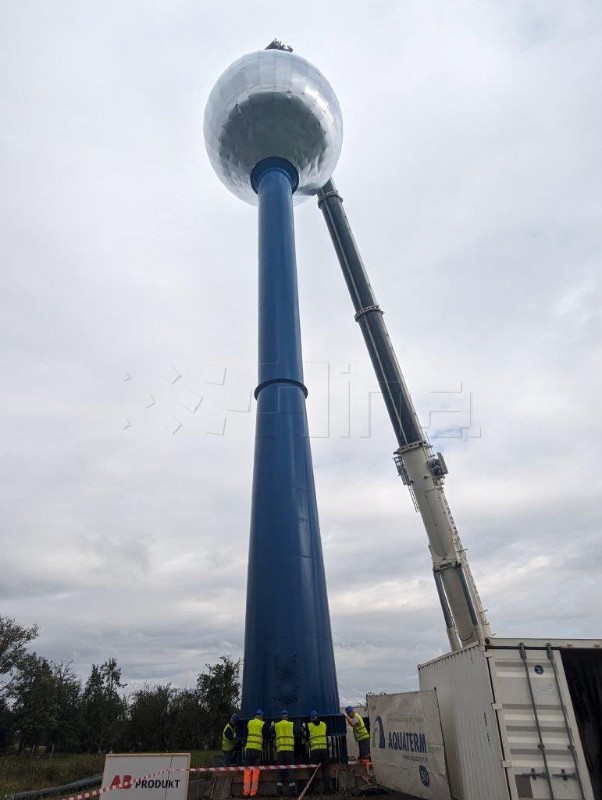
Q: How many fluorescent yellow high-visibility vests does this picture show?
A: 5